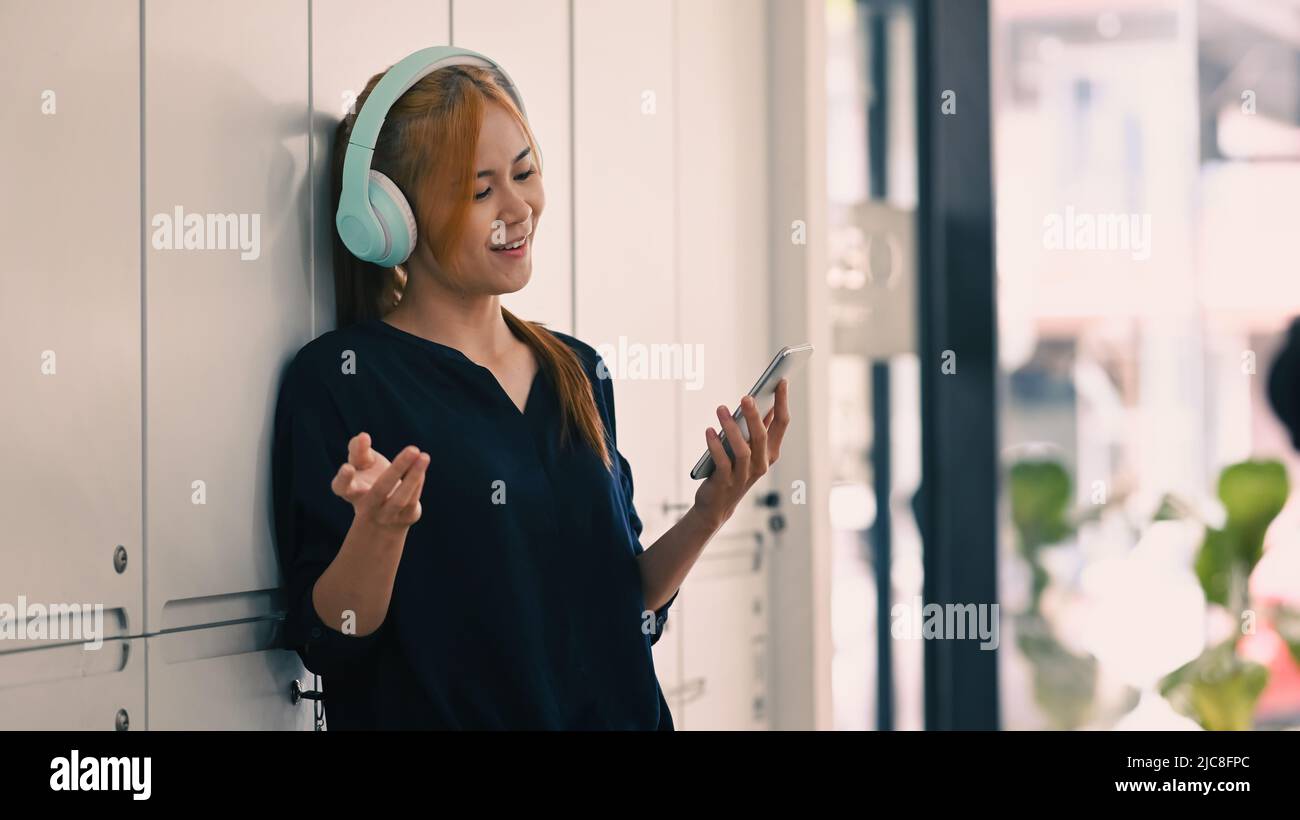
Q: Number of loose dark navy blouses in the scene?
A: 1